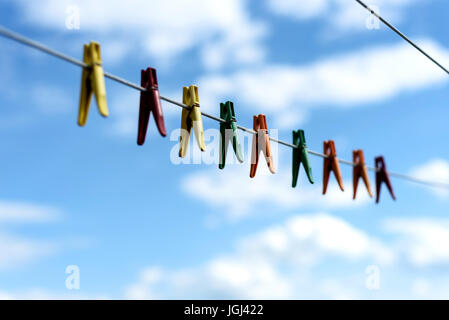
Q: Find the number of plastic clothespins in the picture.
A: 9